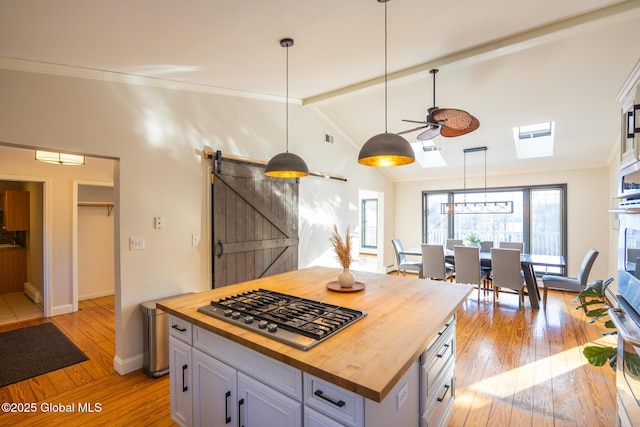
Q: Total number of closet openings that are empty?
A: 1